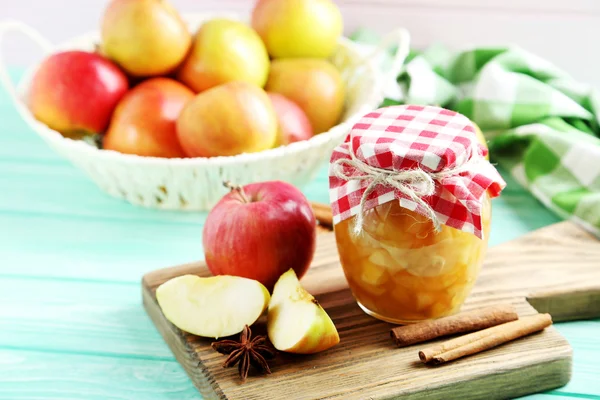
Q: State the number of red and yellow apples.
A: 9